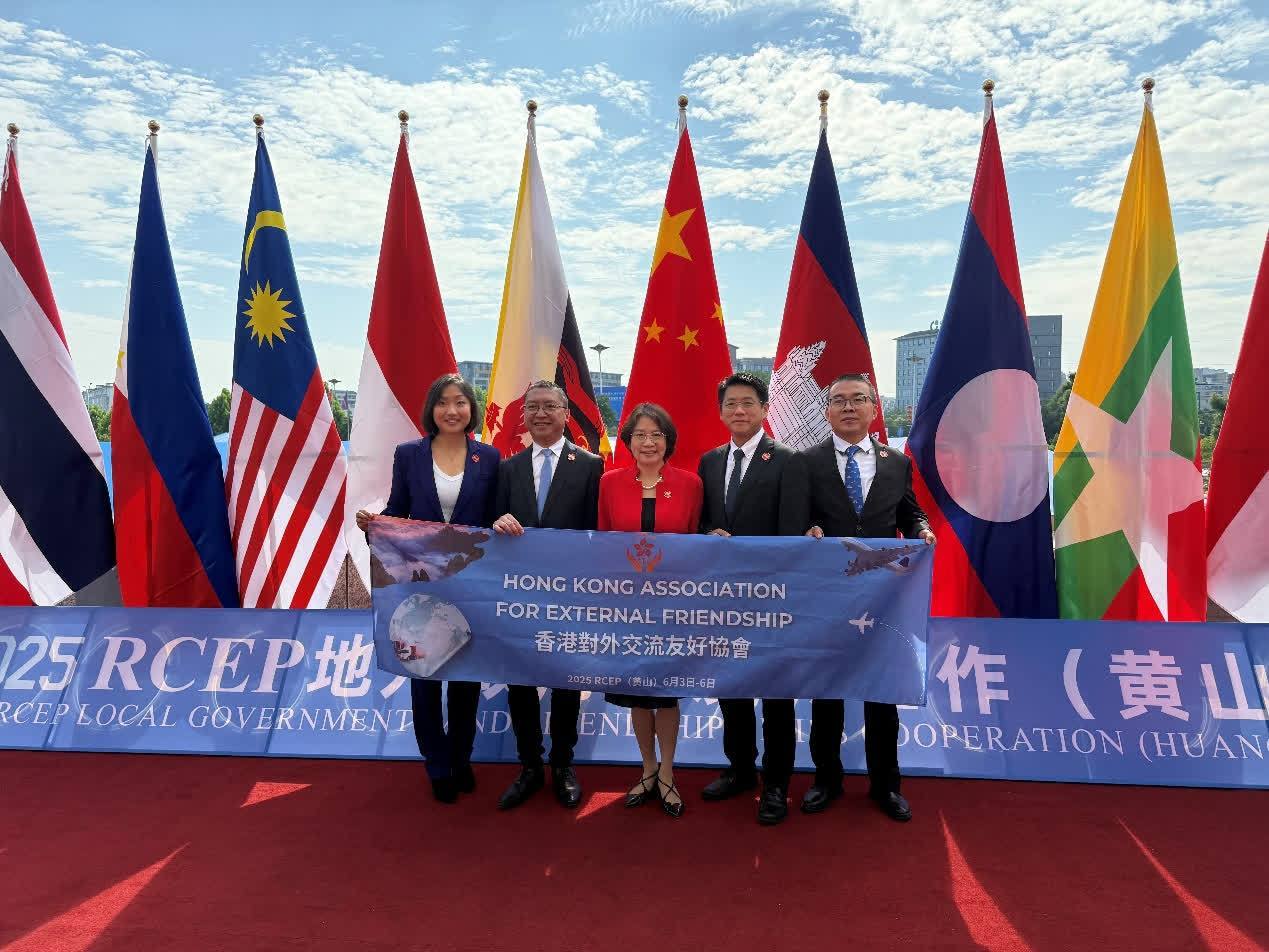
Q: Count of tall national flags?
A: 10